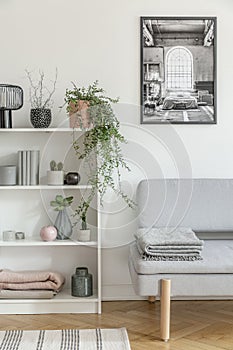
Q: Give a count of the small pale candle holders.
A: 2